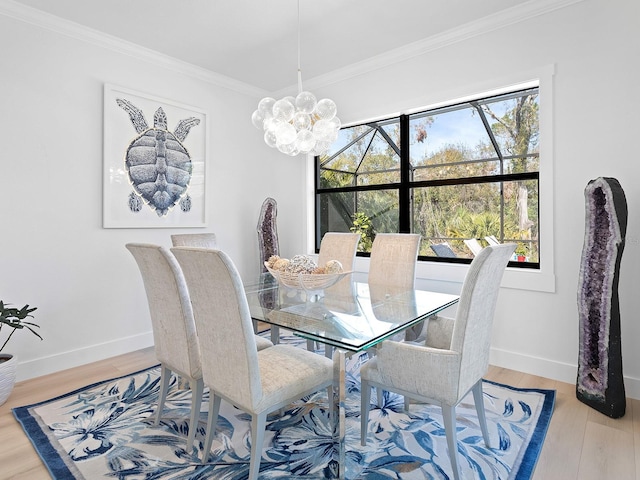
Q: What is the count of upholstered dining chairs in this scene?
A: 6